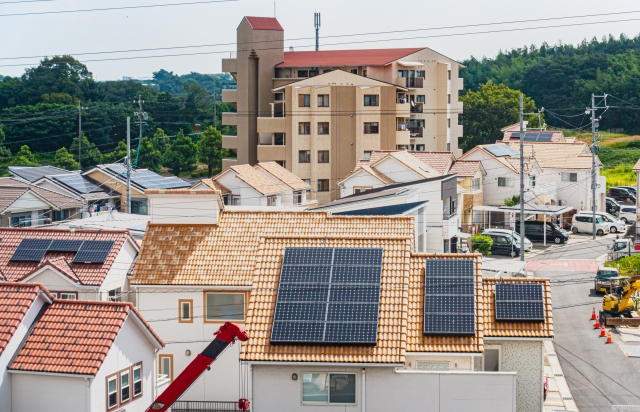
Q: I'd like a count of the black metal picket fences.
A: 1